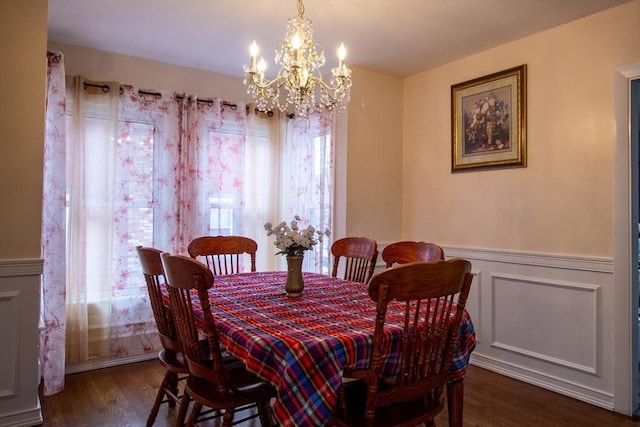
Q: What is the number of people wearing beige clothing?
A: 0